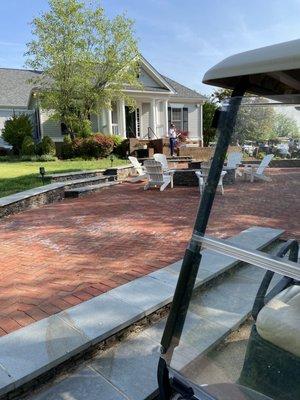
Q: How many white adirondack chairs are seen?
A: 6